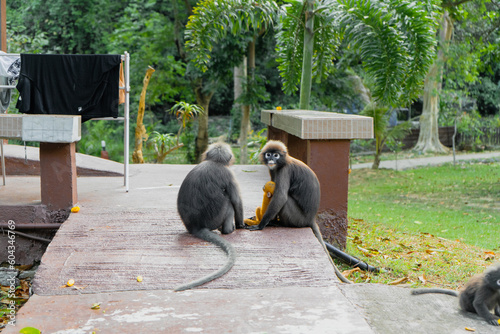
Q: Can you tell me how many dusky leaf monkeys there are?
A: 4